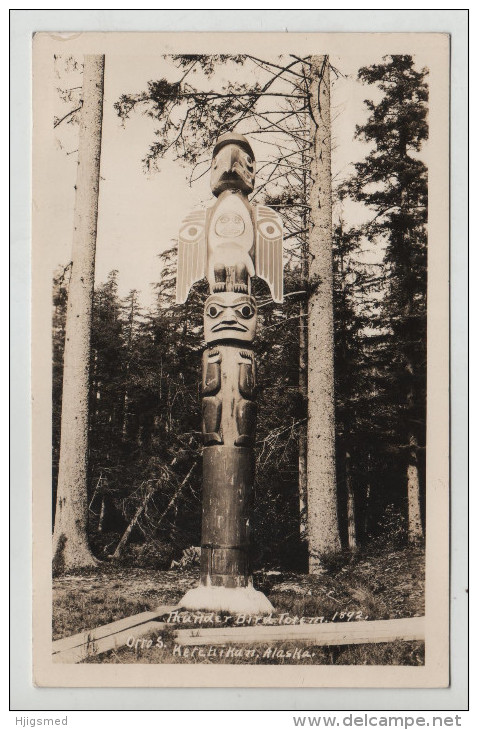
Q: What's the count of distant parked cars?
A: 0